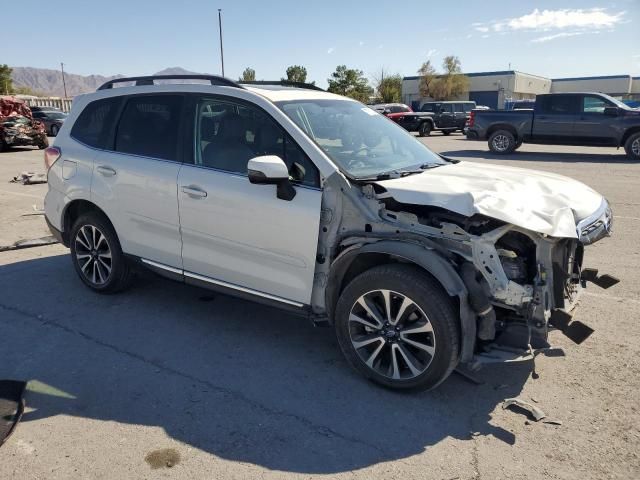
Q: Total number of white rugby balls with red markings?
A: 0